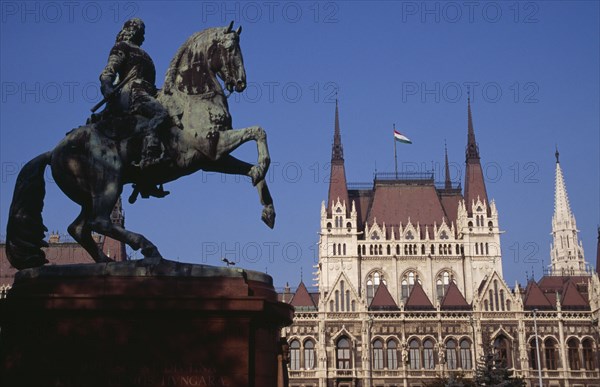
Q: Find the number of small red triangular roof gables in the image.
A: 6